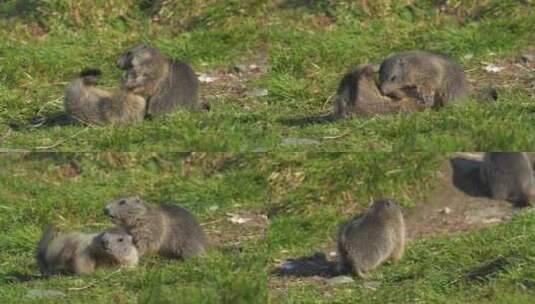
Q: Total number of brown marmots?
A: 8